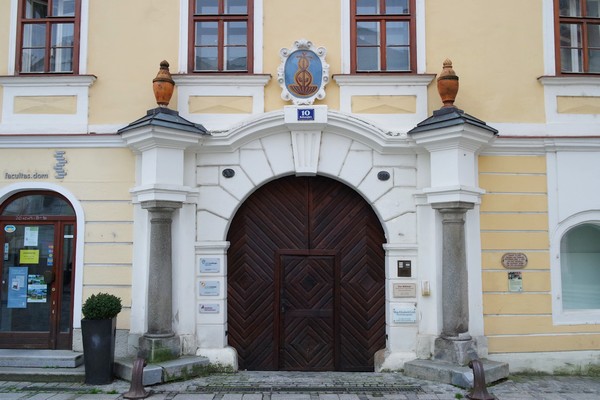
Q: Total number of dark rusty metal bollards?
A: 2